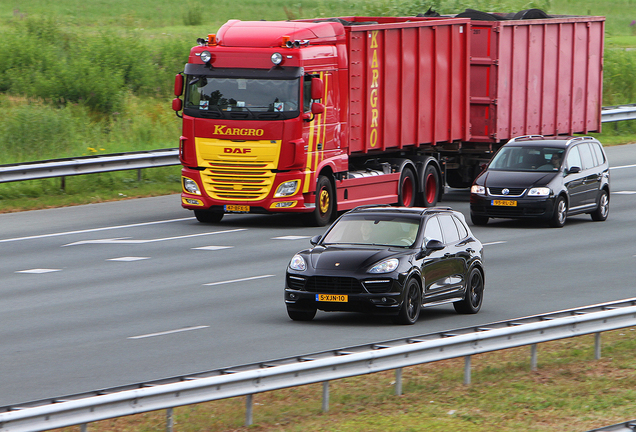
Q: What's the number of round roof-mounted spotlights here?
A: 2